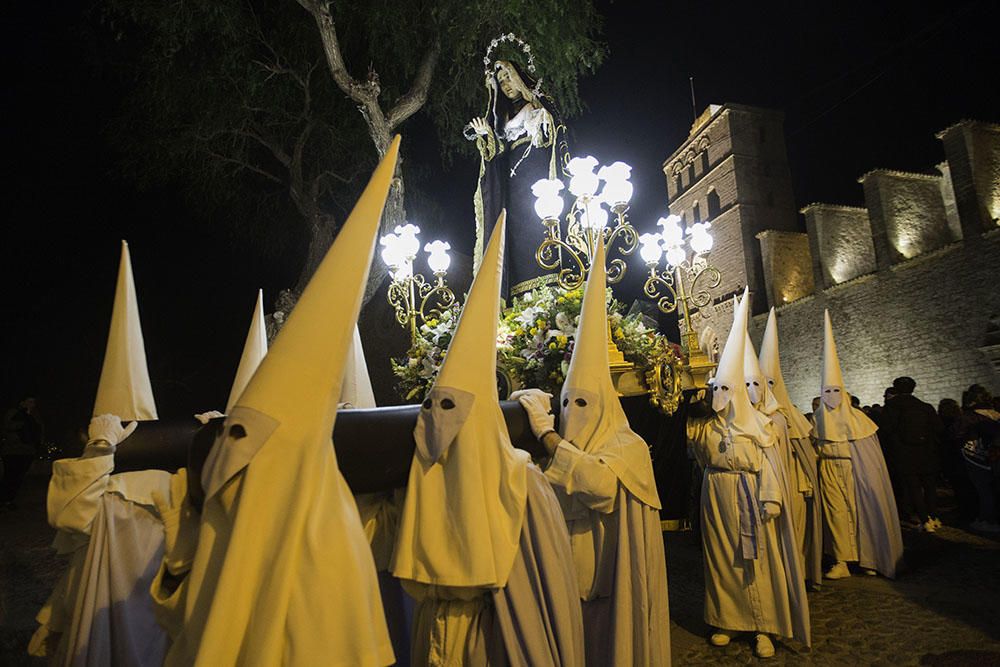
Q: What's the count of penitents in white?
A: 10